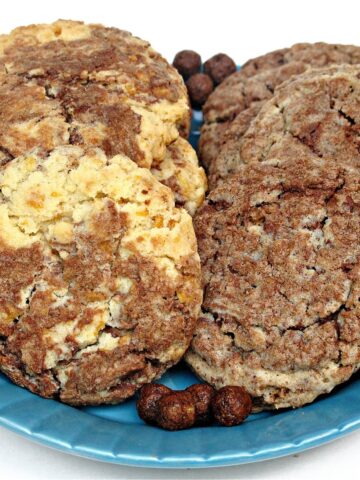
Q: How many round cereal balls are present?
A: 7